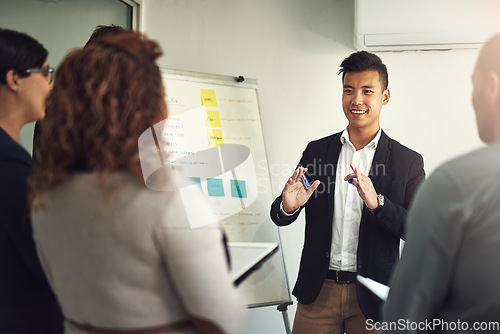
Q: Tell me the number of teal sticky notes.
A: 3